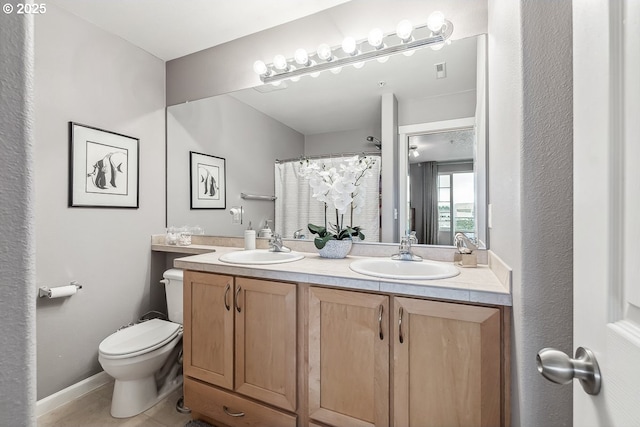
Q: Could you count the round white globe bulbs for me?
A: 8